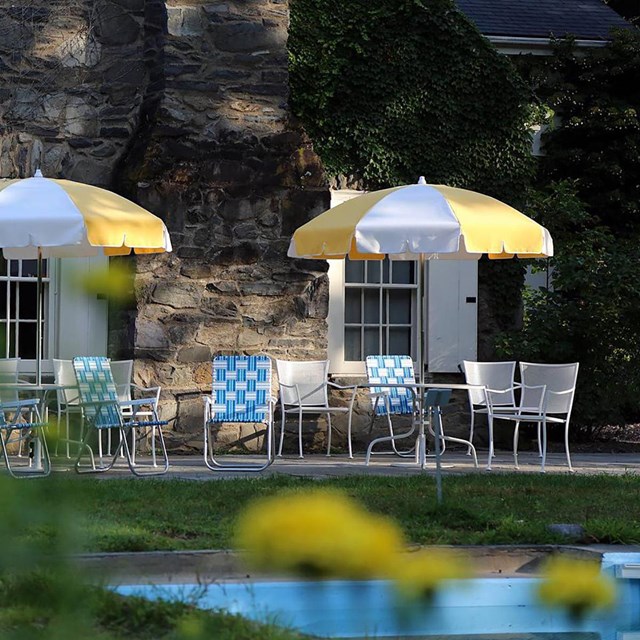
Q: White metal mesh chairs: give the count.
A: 6